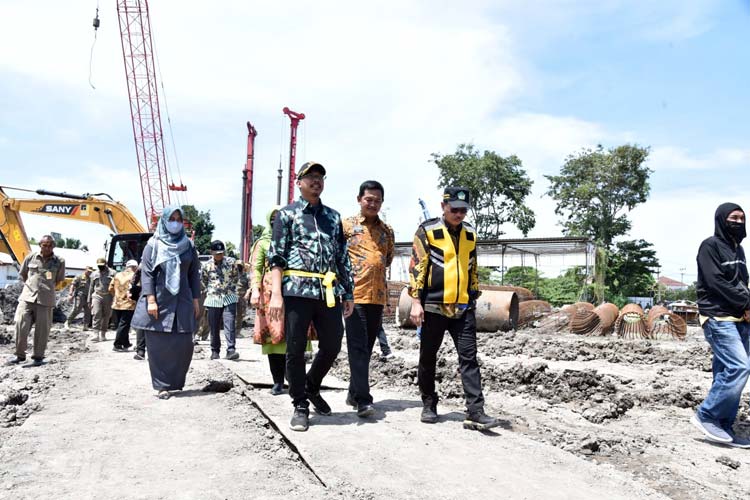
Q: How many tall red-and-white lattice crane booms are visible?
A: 1